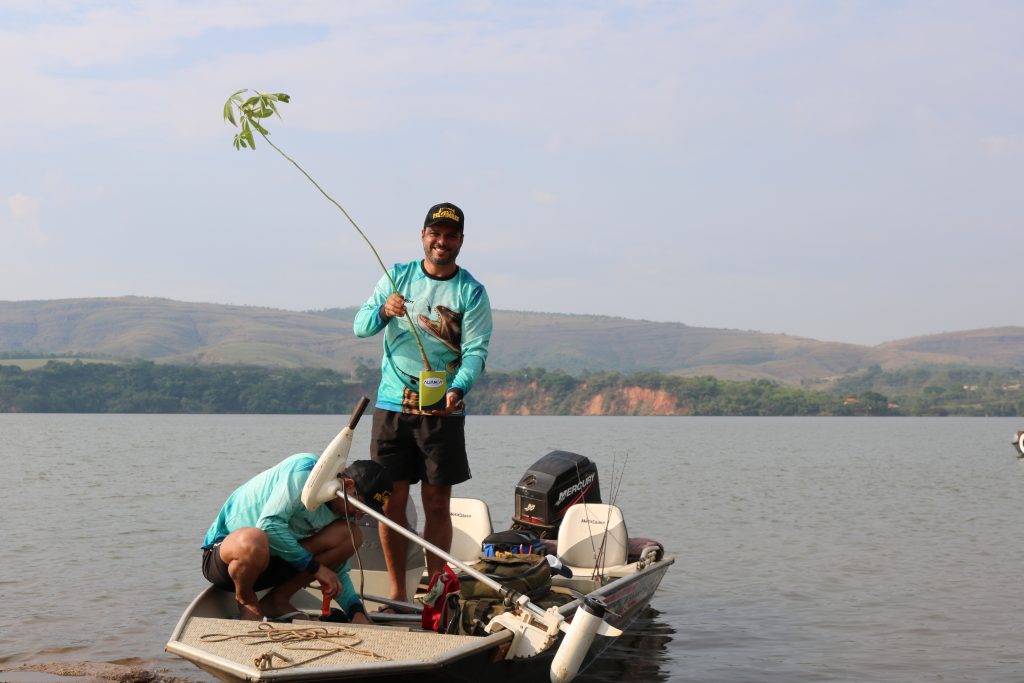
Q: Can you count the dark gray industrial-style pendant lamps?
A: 0